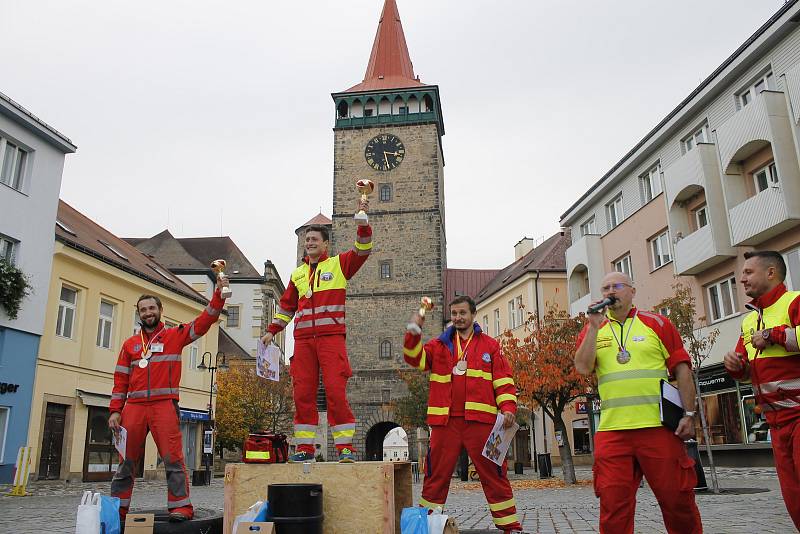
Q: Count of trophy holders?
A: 3